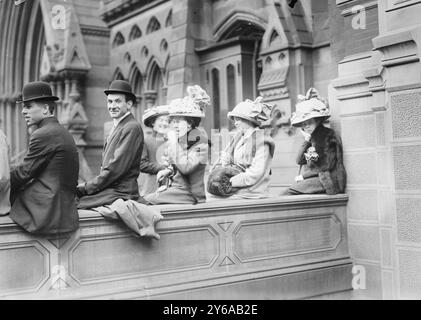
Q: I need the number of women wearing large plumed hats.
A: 4